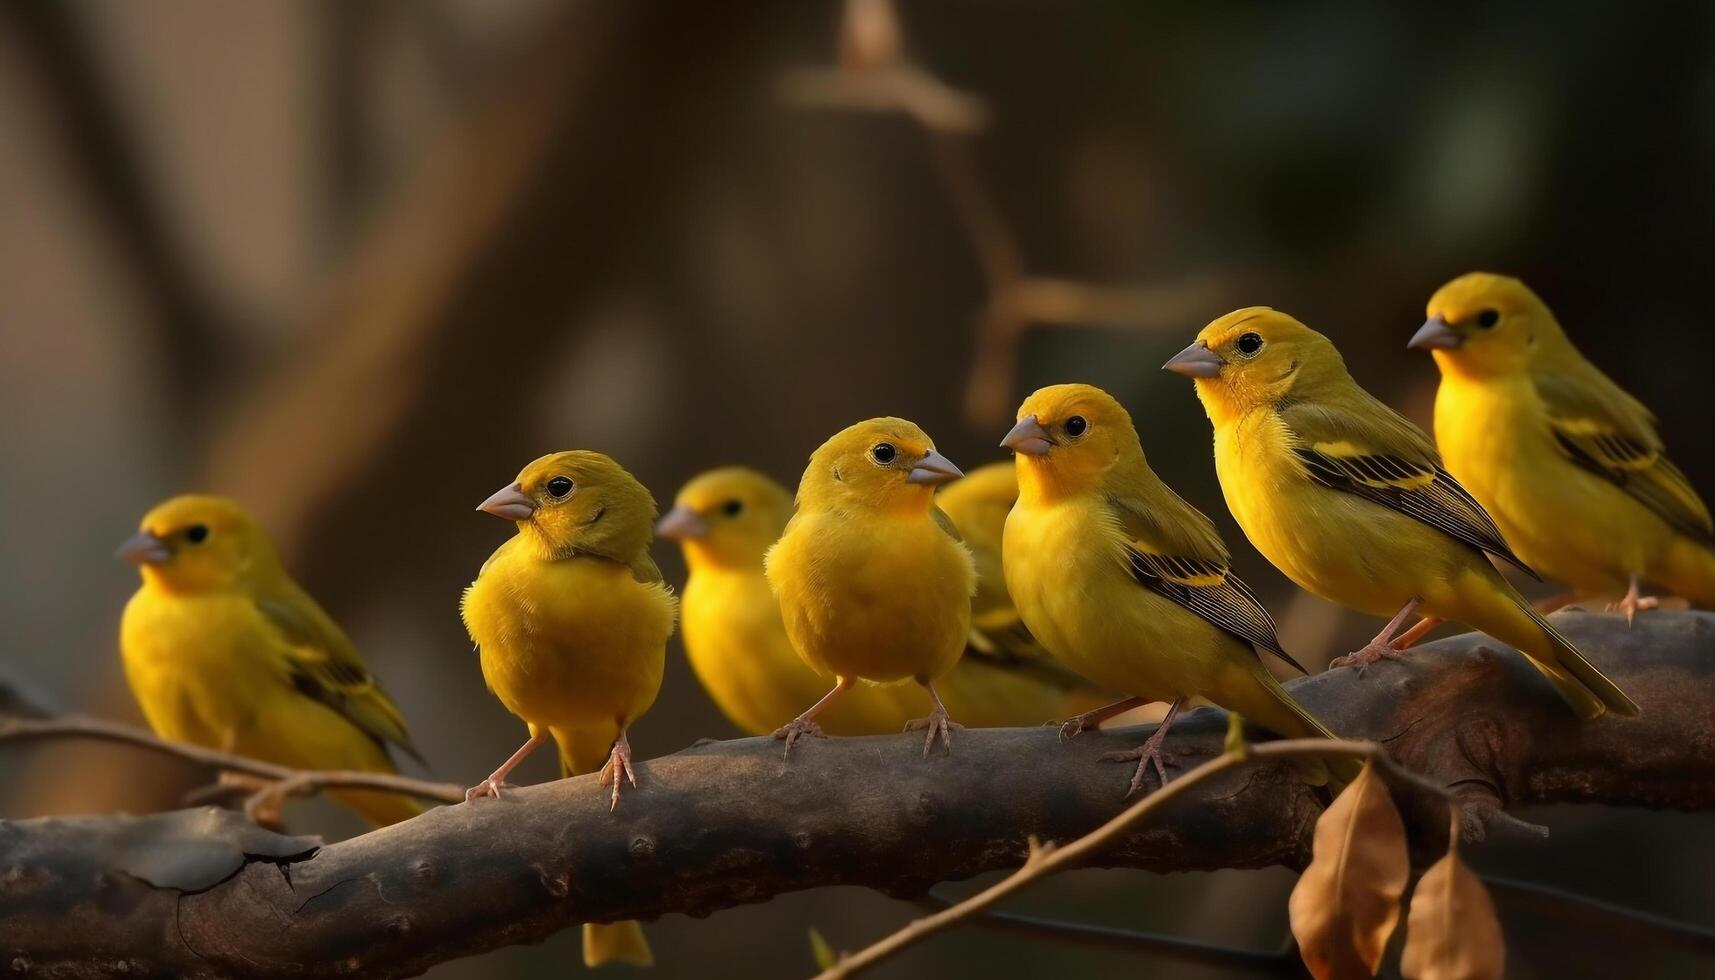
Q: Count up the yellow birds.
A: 8